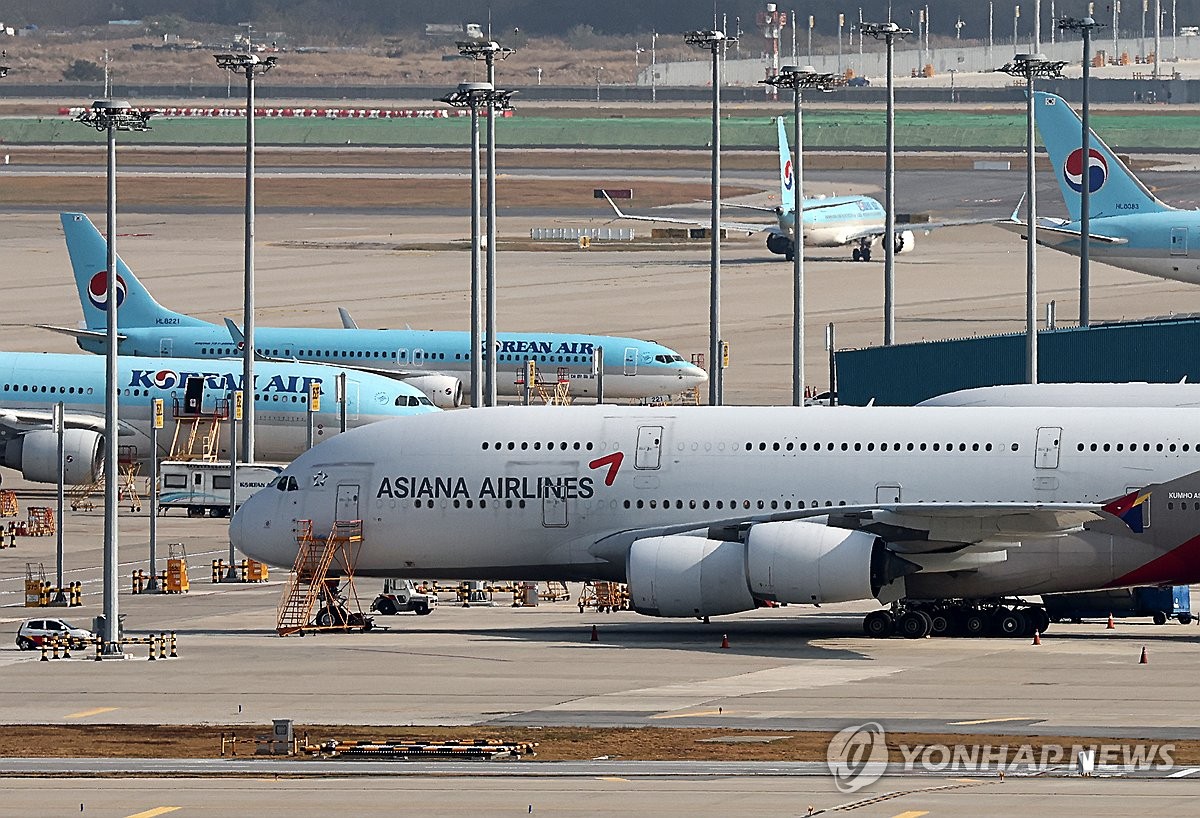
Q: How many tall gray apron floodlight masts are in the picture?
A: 9